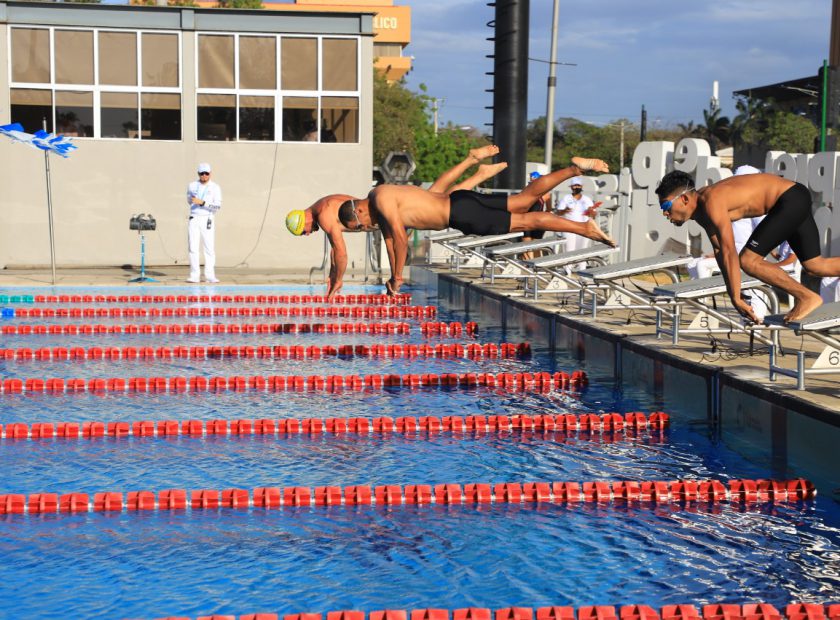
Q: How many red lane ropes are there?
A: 8